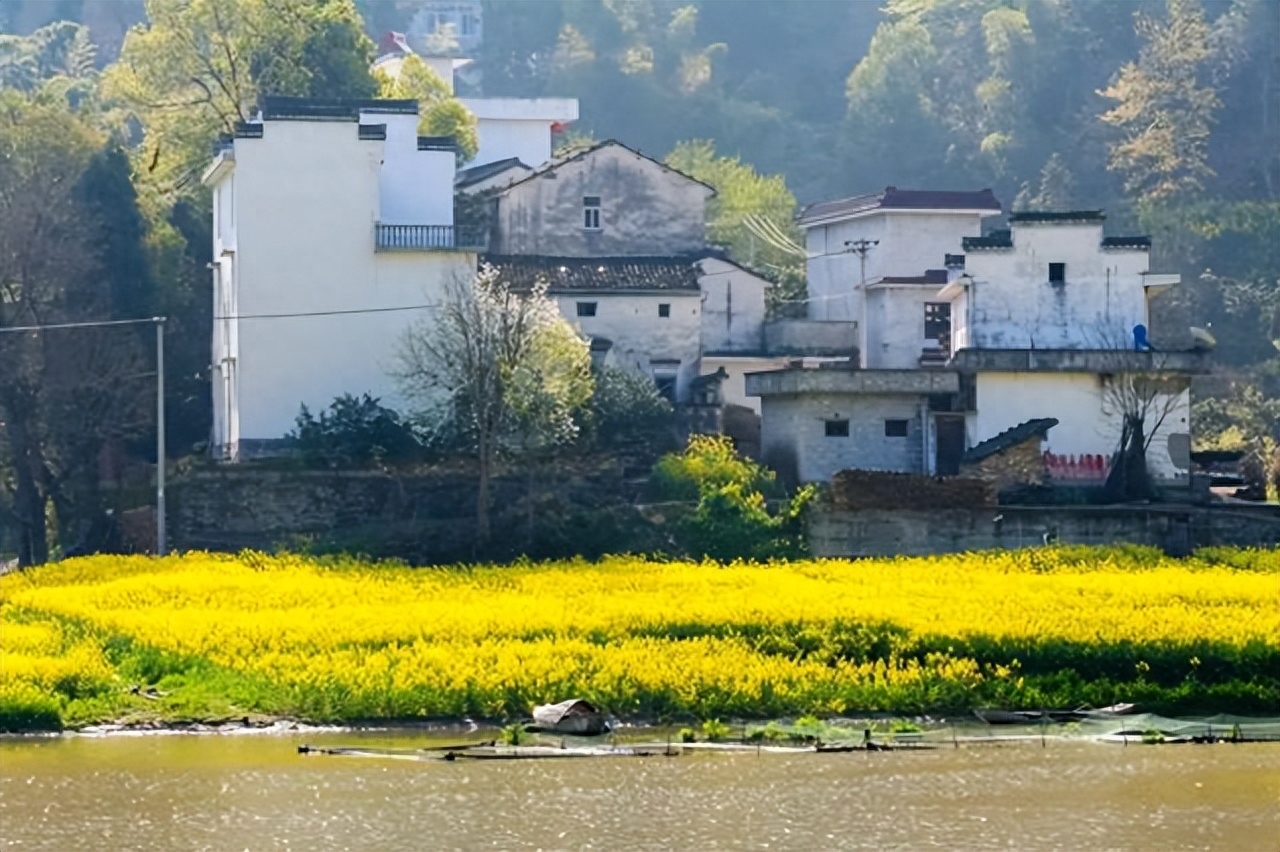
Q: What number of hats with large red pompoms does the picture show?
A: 0